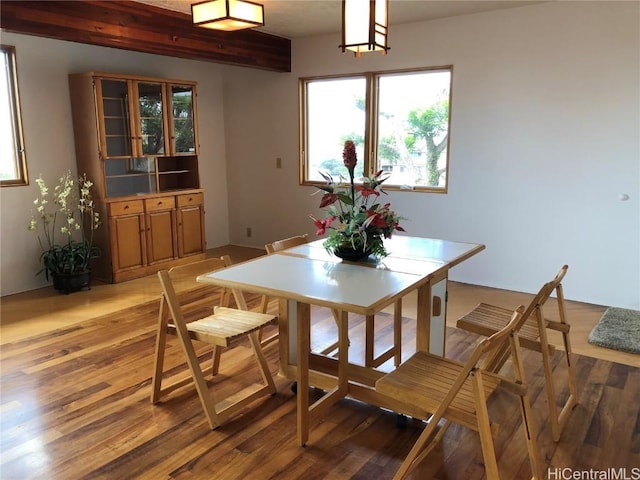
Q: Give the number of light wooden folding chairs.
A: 4